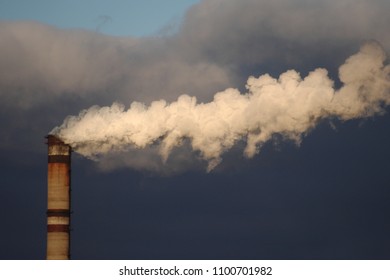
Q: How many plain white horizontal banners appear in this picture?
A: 1